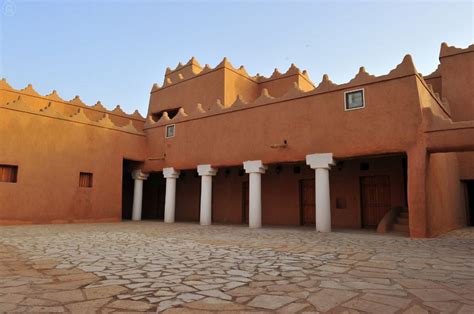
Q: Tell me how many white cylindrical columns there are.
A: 5